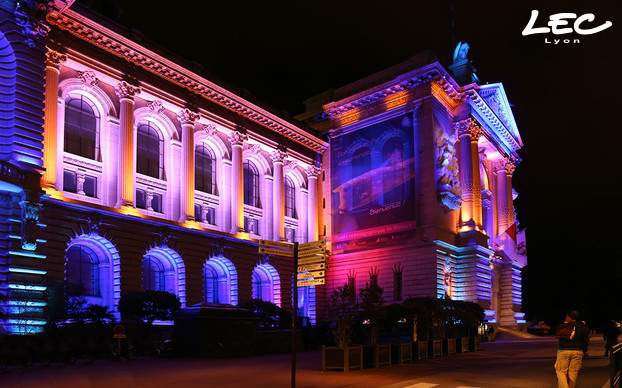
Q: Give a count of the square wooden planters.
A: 8